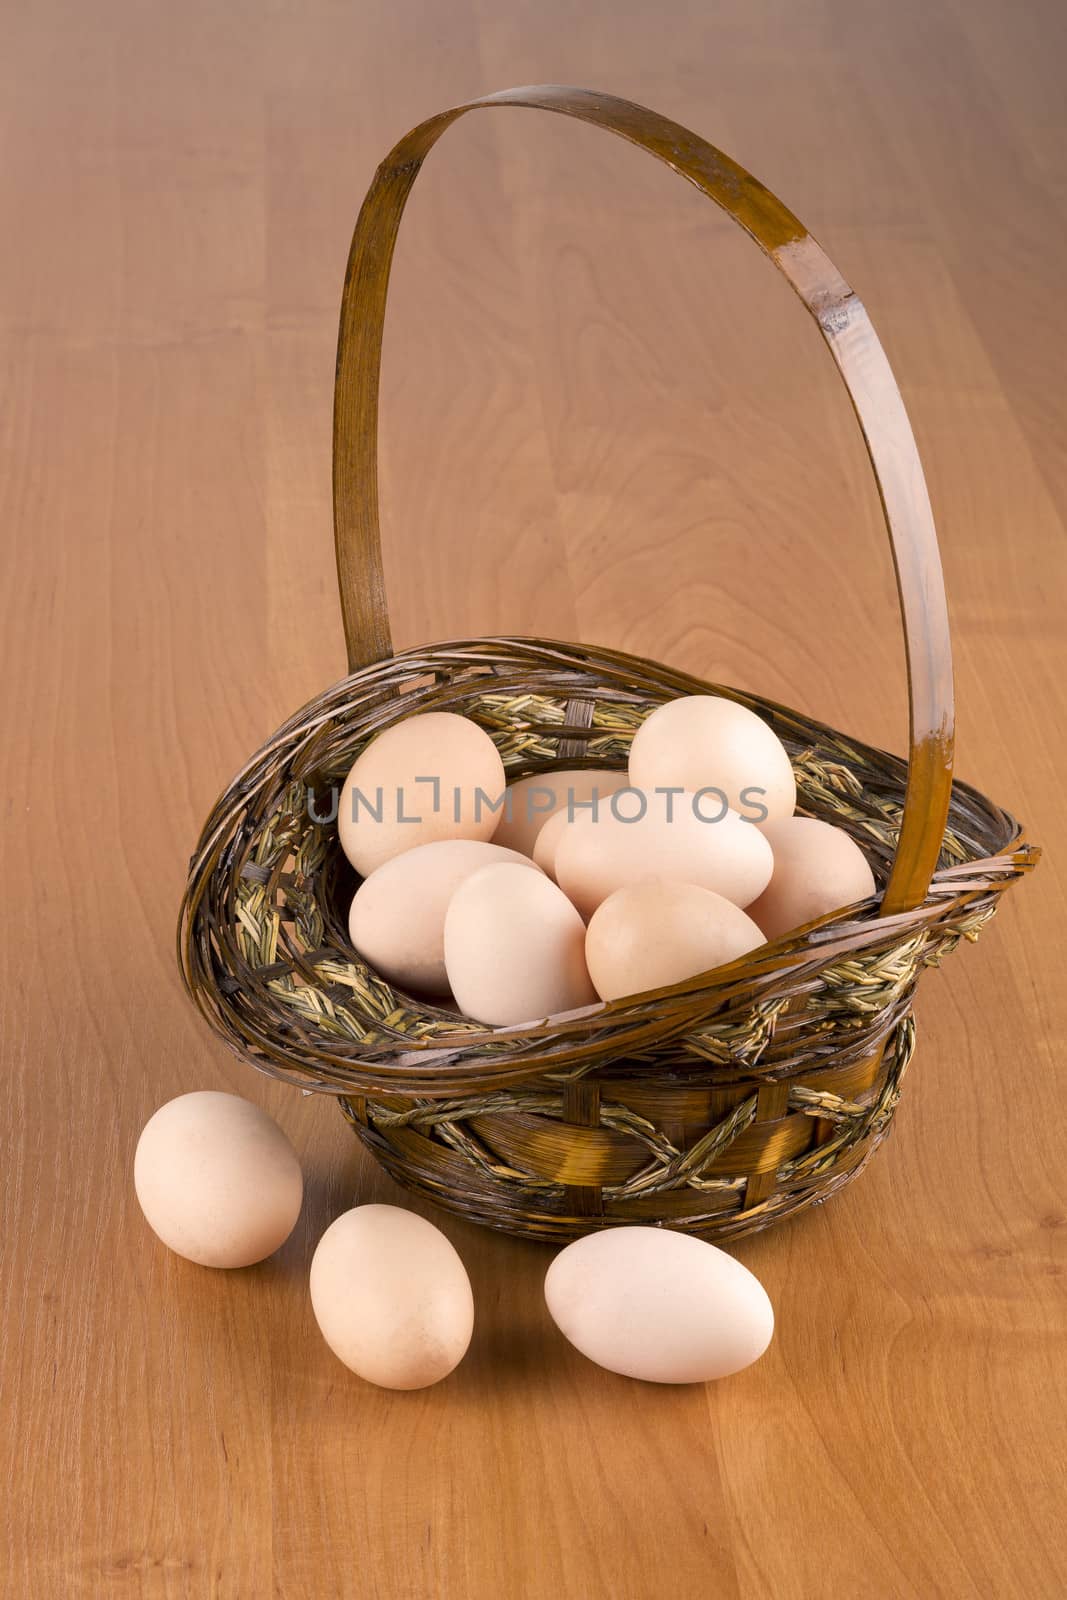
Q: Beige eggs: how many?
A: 12